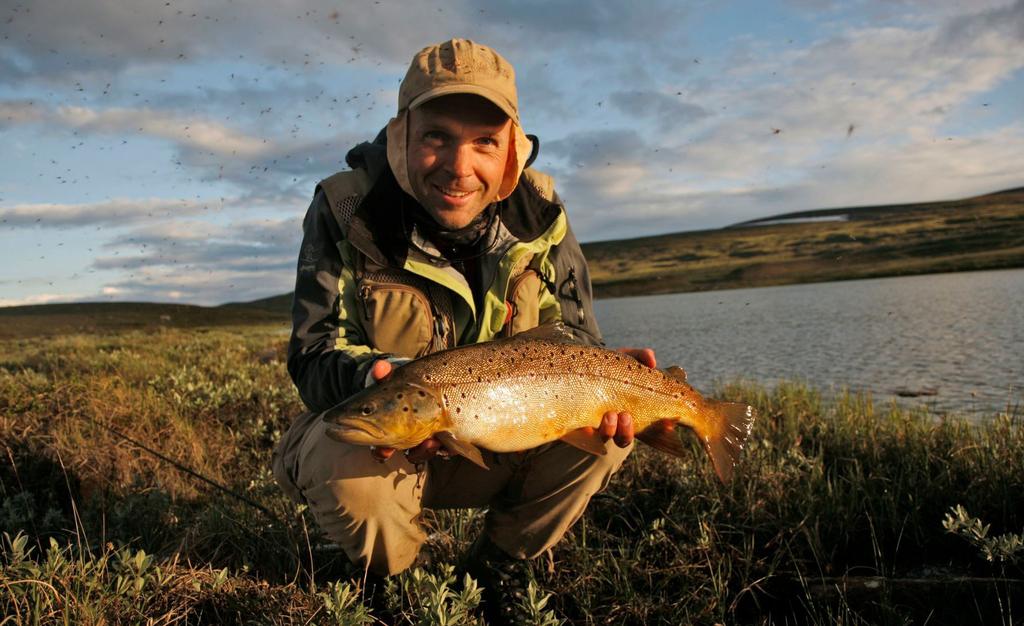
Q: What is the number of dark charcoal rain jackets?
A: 1